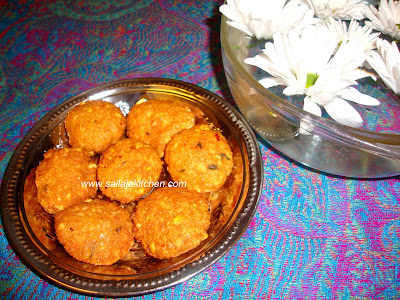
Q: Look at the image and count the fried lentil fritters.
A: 7